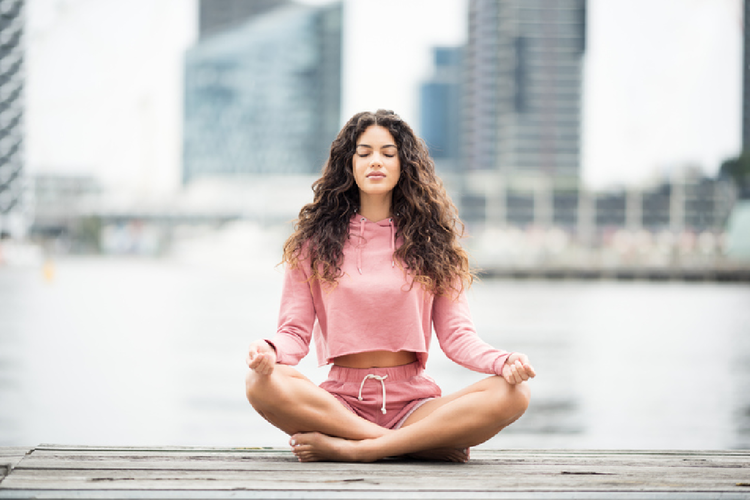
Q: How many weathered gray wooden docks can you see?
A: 1